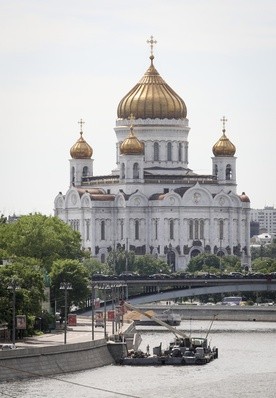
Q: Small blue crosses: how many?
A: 0